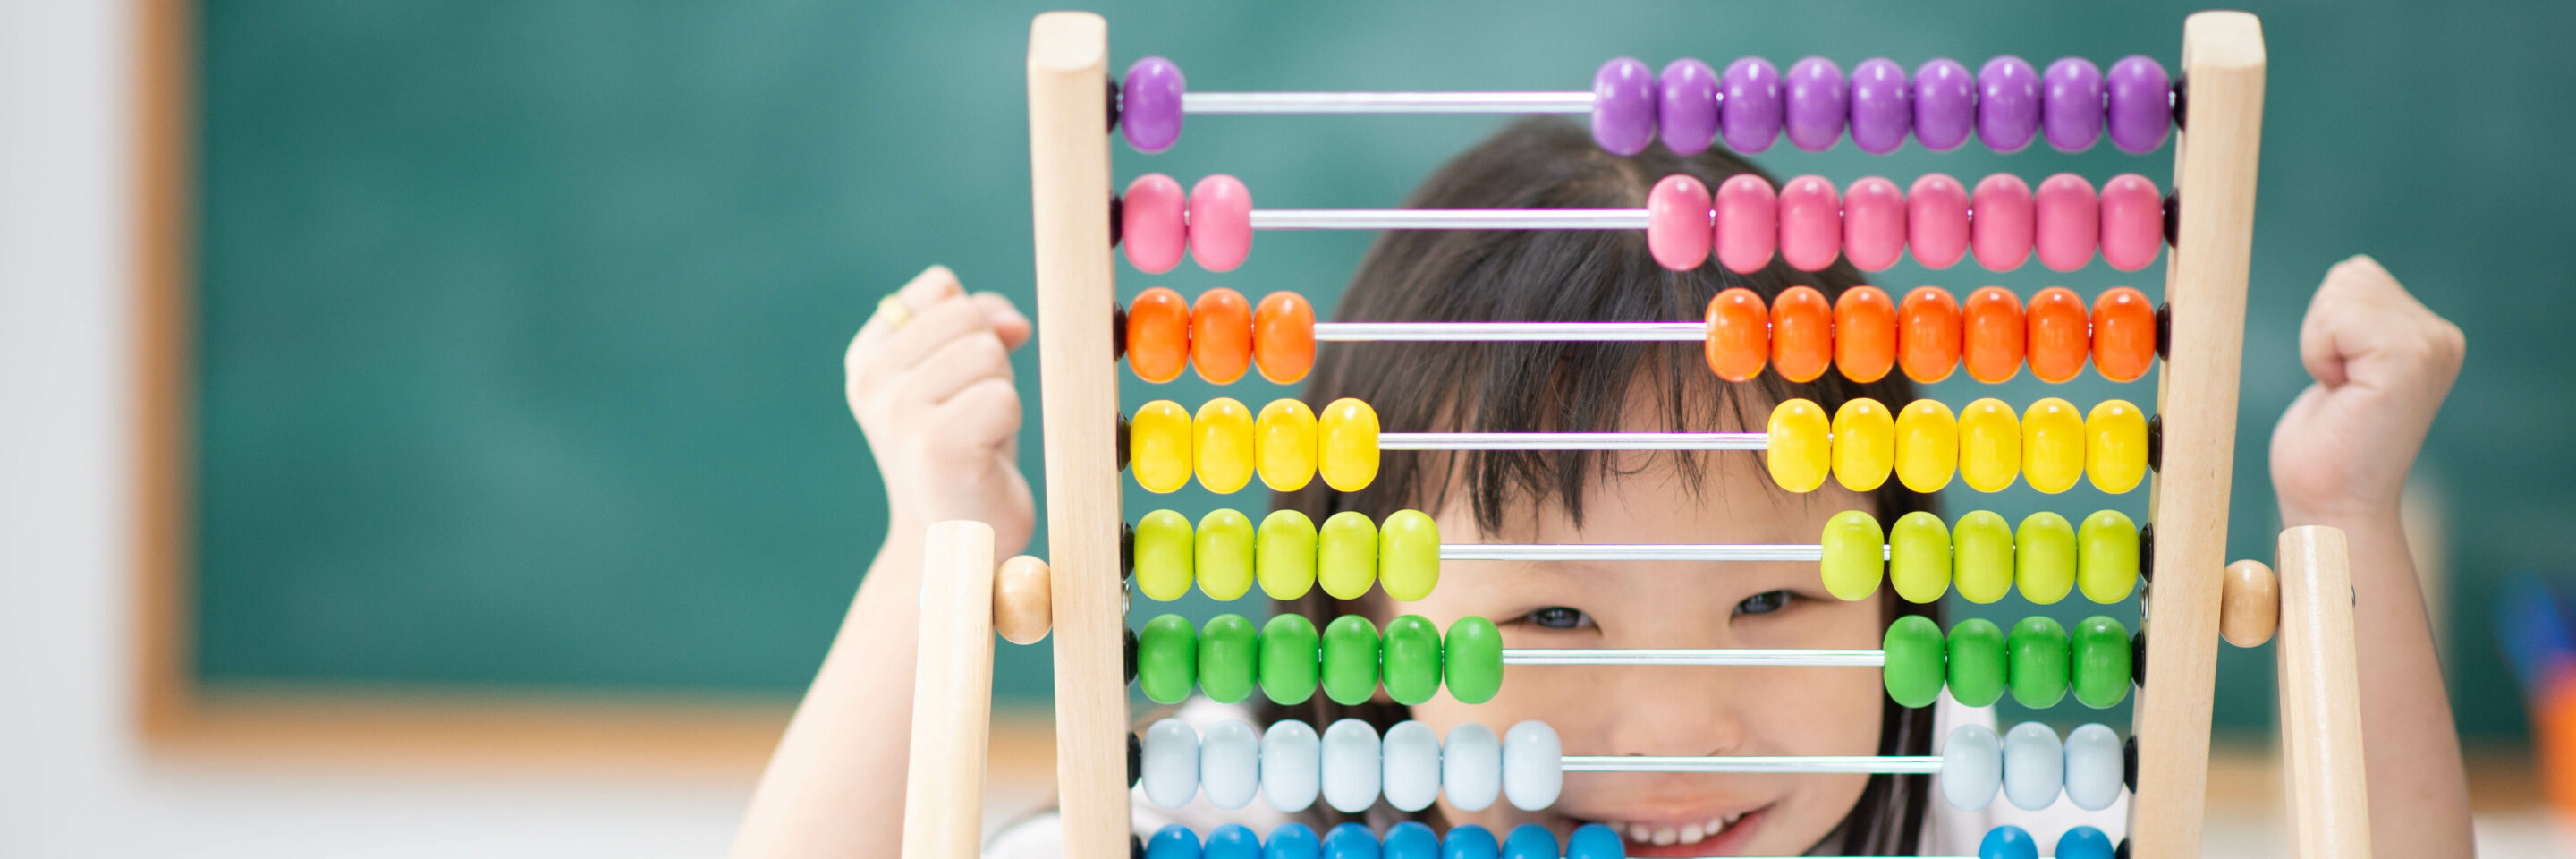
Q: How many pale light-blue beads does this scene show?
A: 10